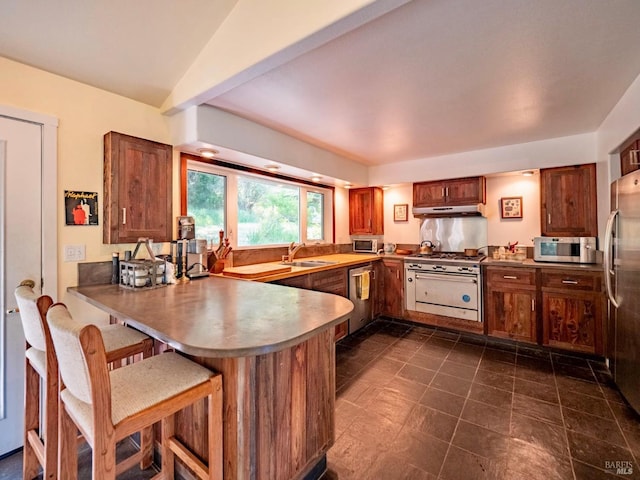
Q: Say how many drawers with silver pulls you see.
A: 2